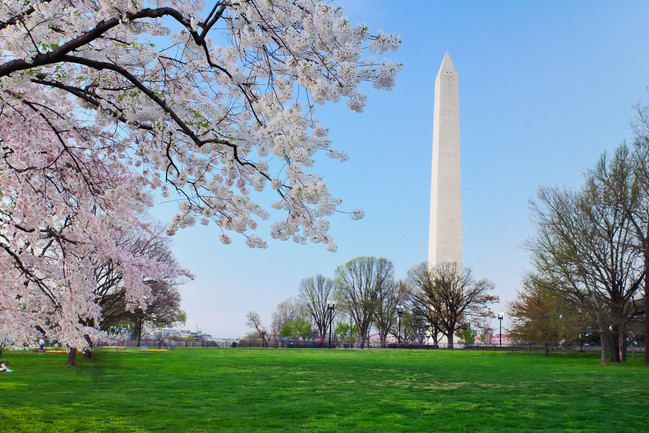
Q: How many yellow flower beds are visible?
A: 3